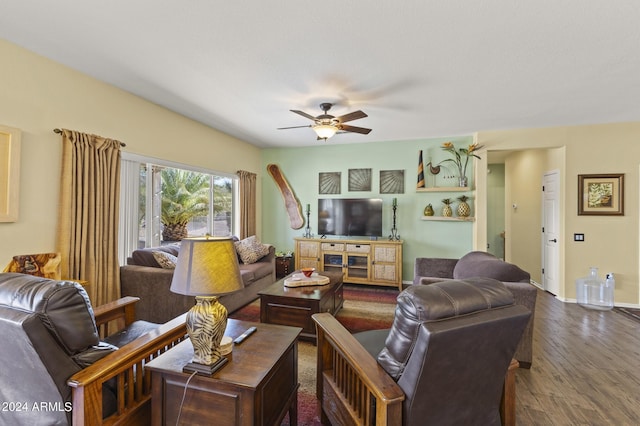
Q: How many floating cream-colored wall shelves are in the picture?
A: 2